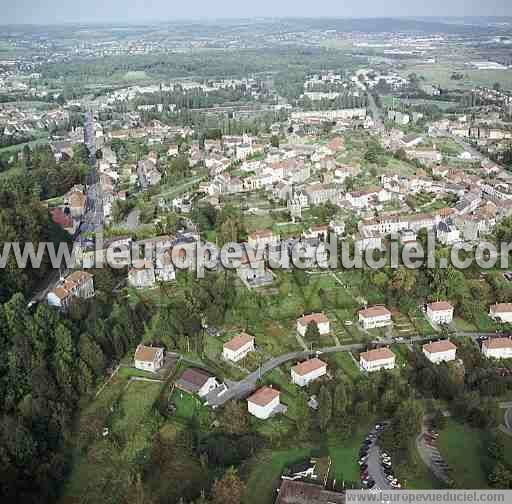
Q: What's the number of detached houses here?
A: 12